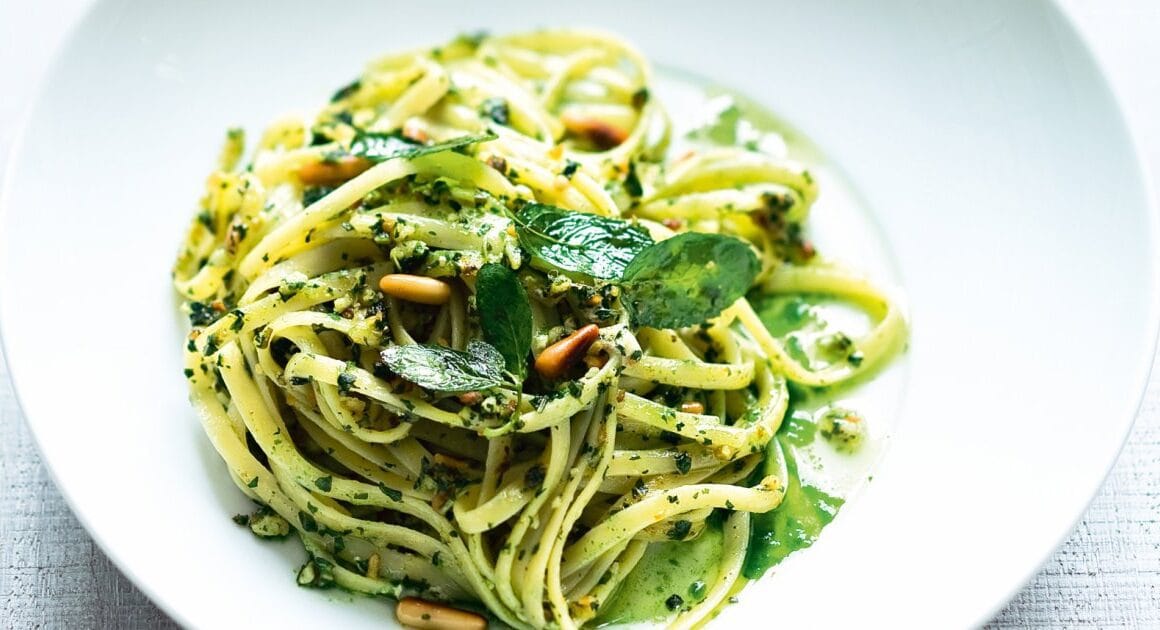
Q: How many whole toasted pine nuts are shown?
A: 5